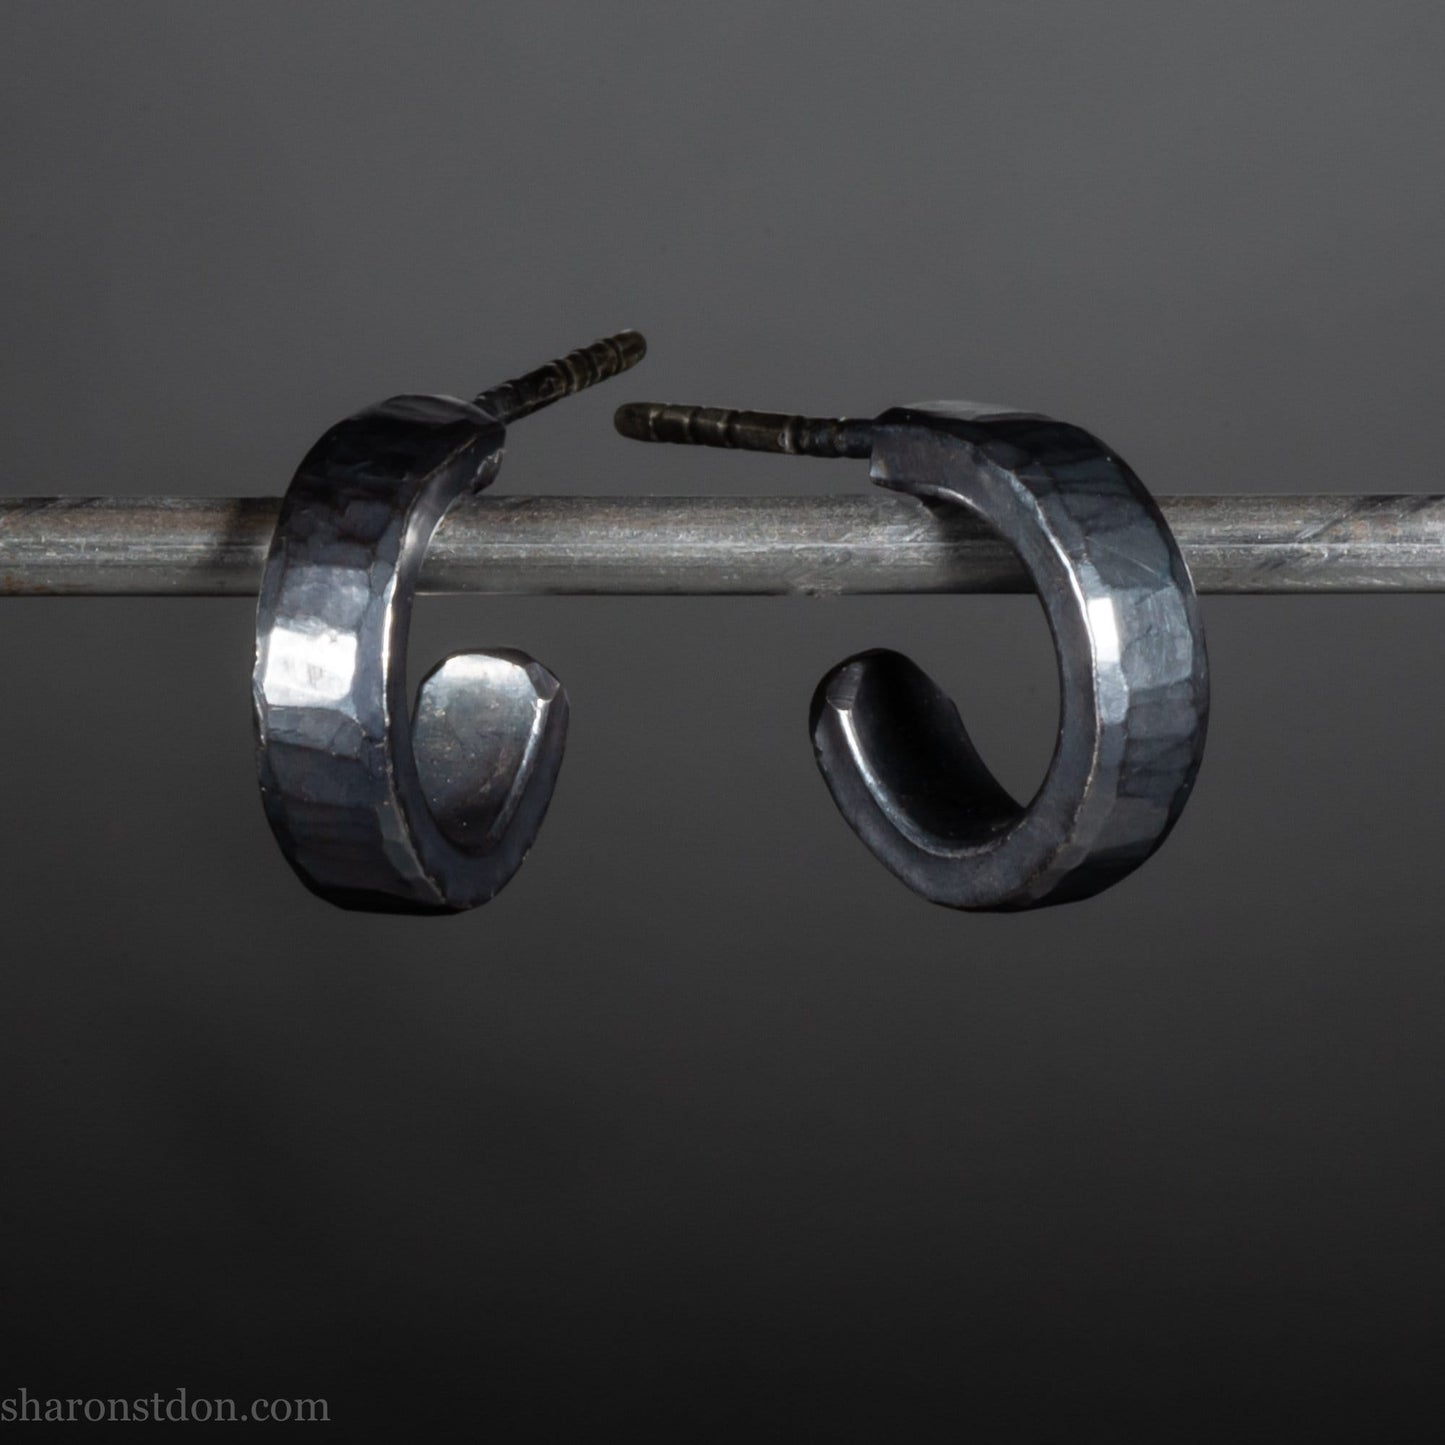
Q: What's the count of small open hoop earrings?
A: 2